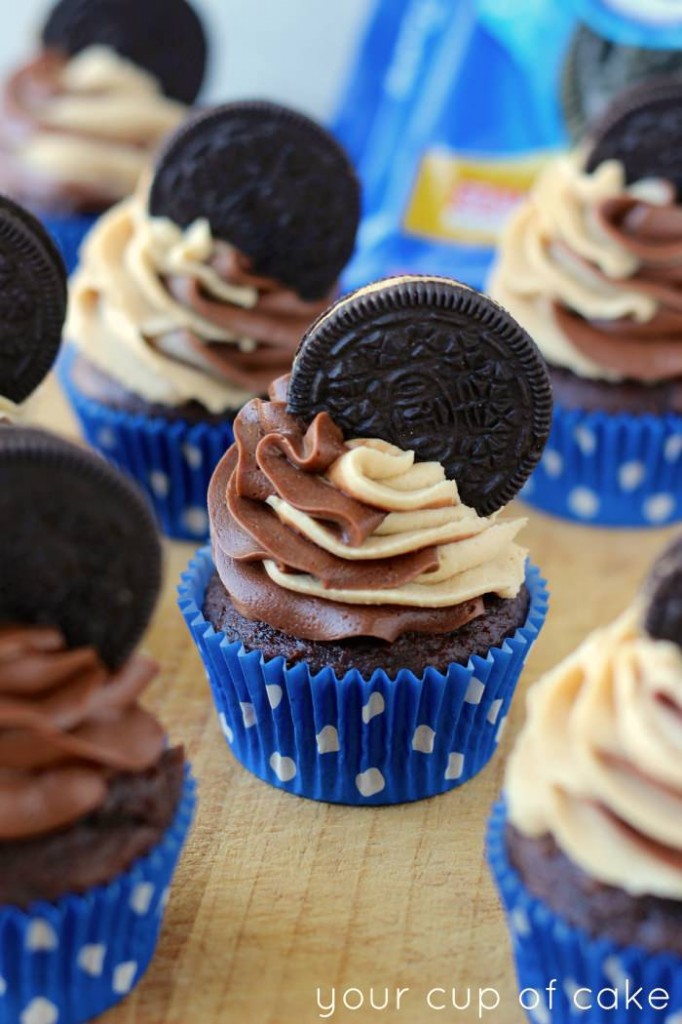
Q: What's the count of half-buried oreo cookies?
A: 7